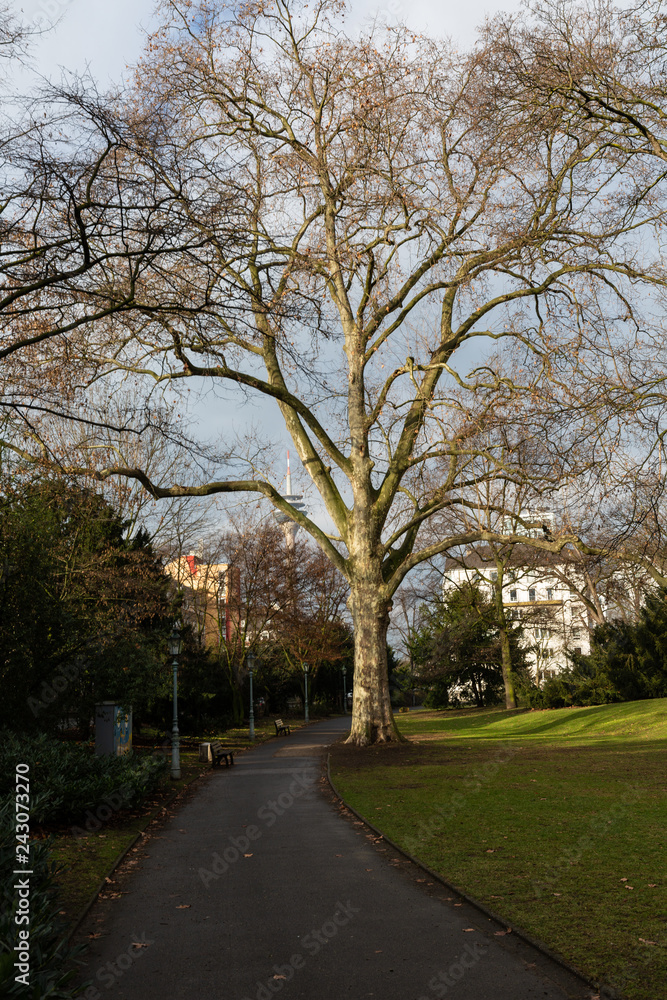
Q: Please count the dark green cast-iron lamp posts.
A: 4